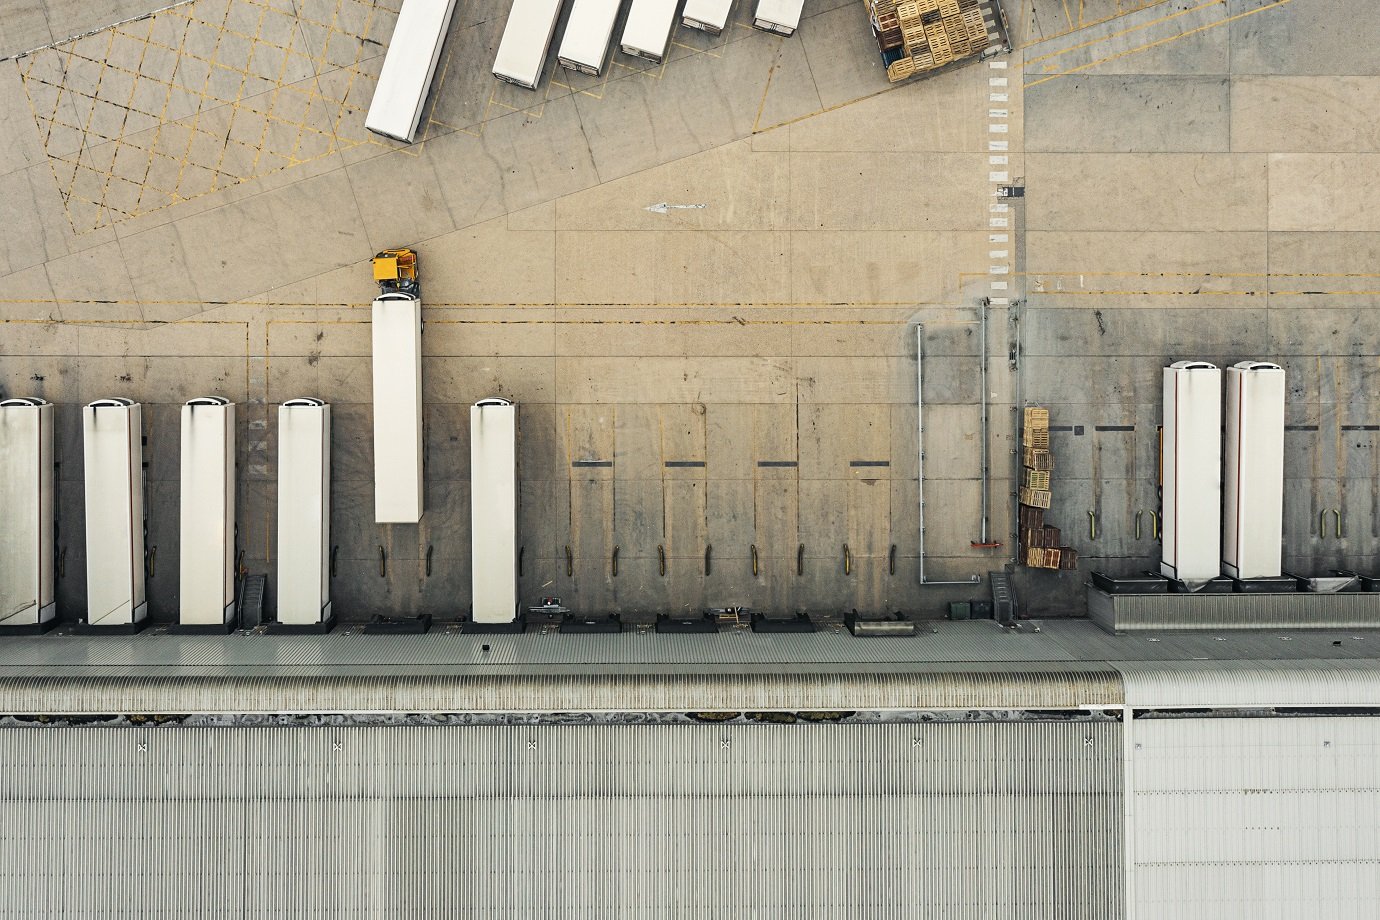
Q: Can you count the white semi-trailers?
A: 14